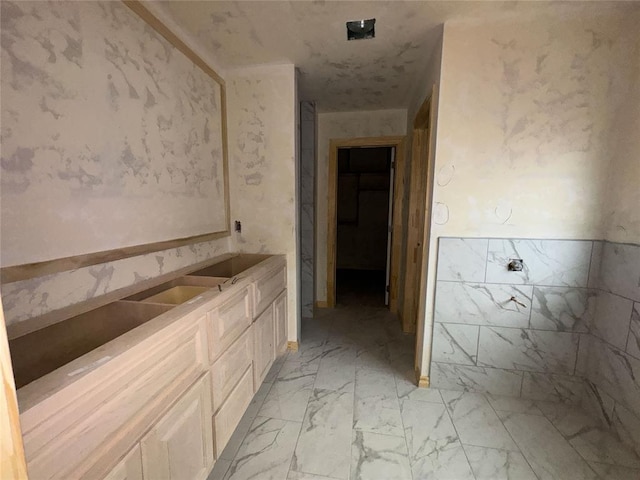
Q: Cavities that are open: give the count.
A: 3